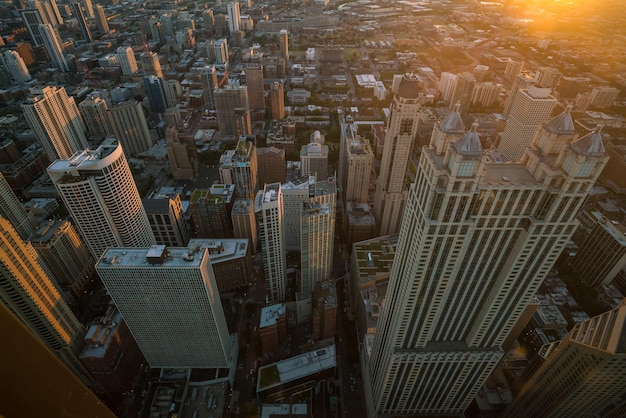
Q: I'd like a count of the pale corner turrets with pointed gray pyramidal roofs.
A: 4